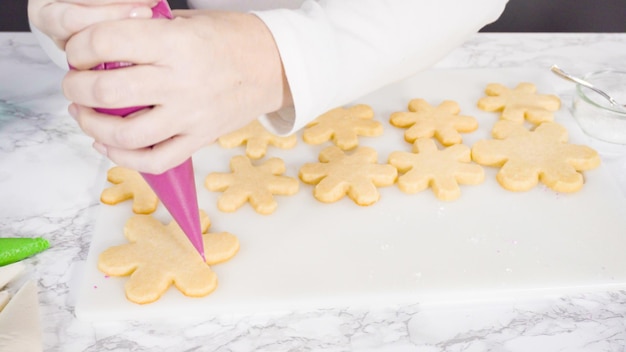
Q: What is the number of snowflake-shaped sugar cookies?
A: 10